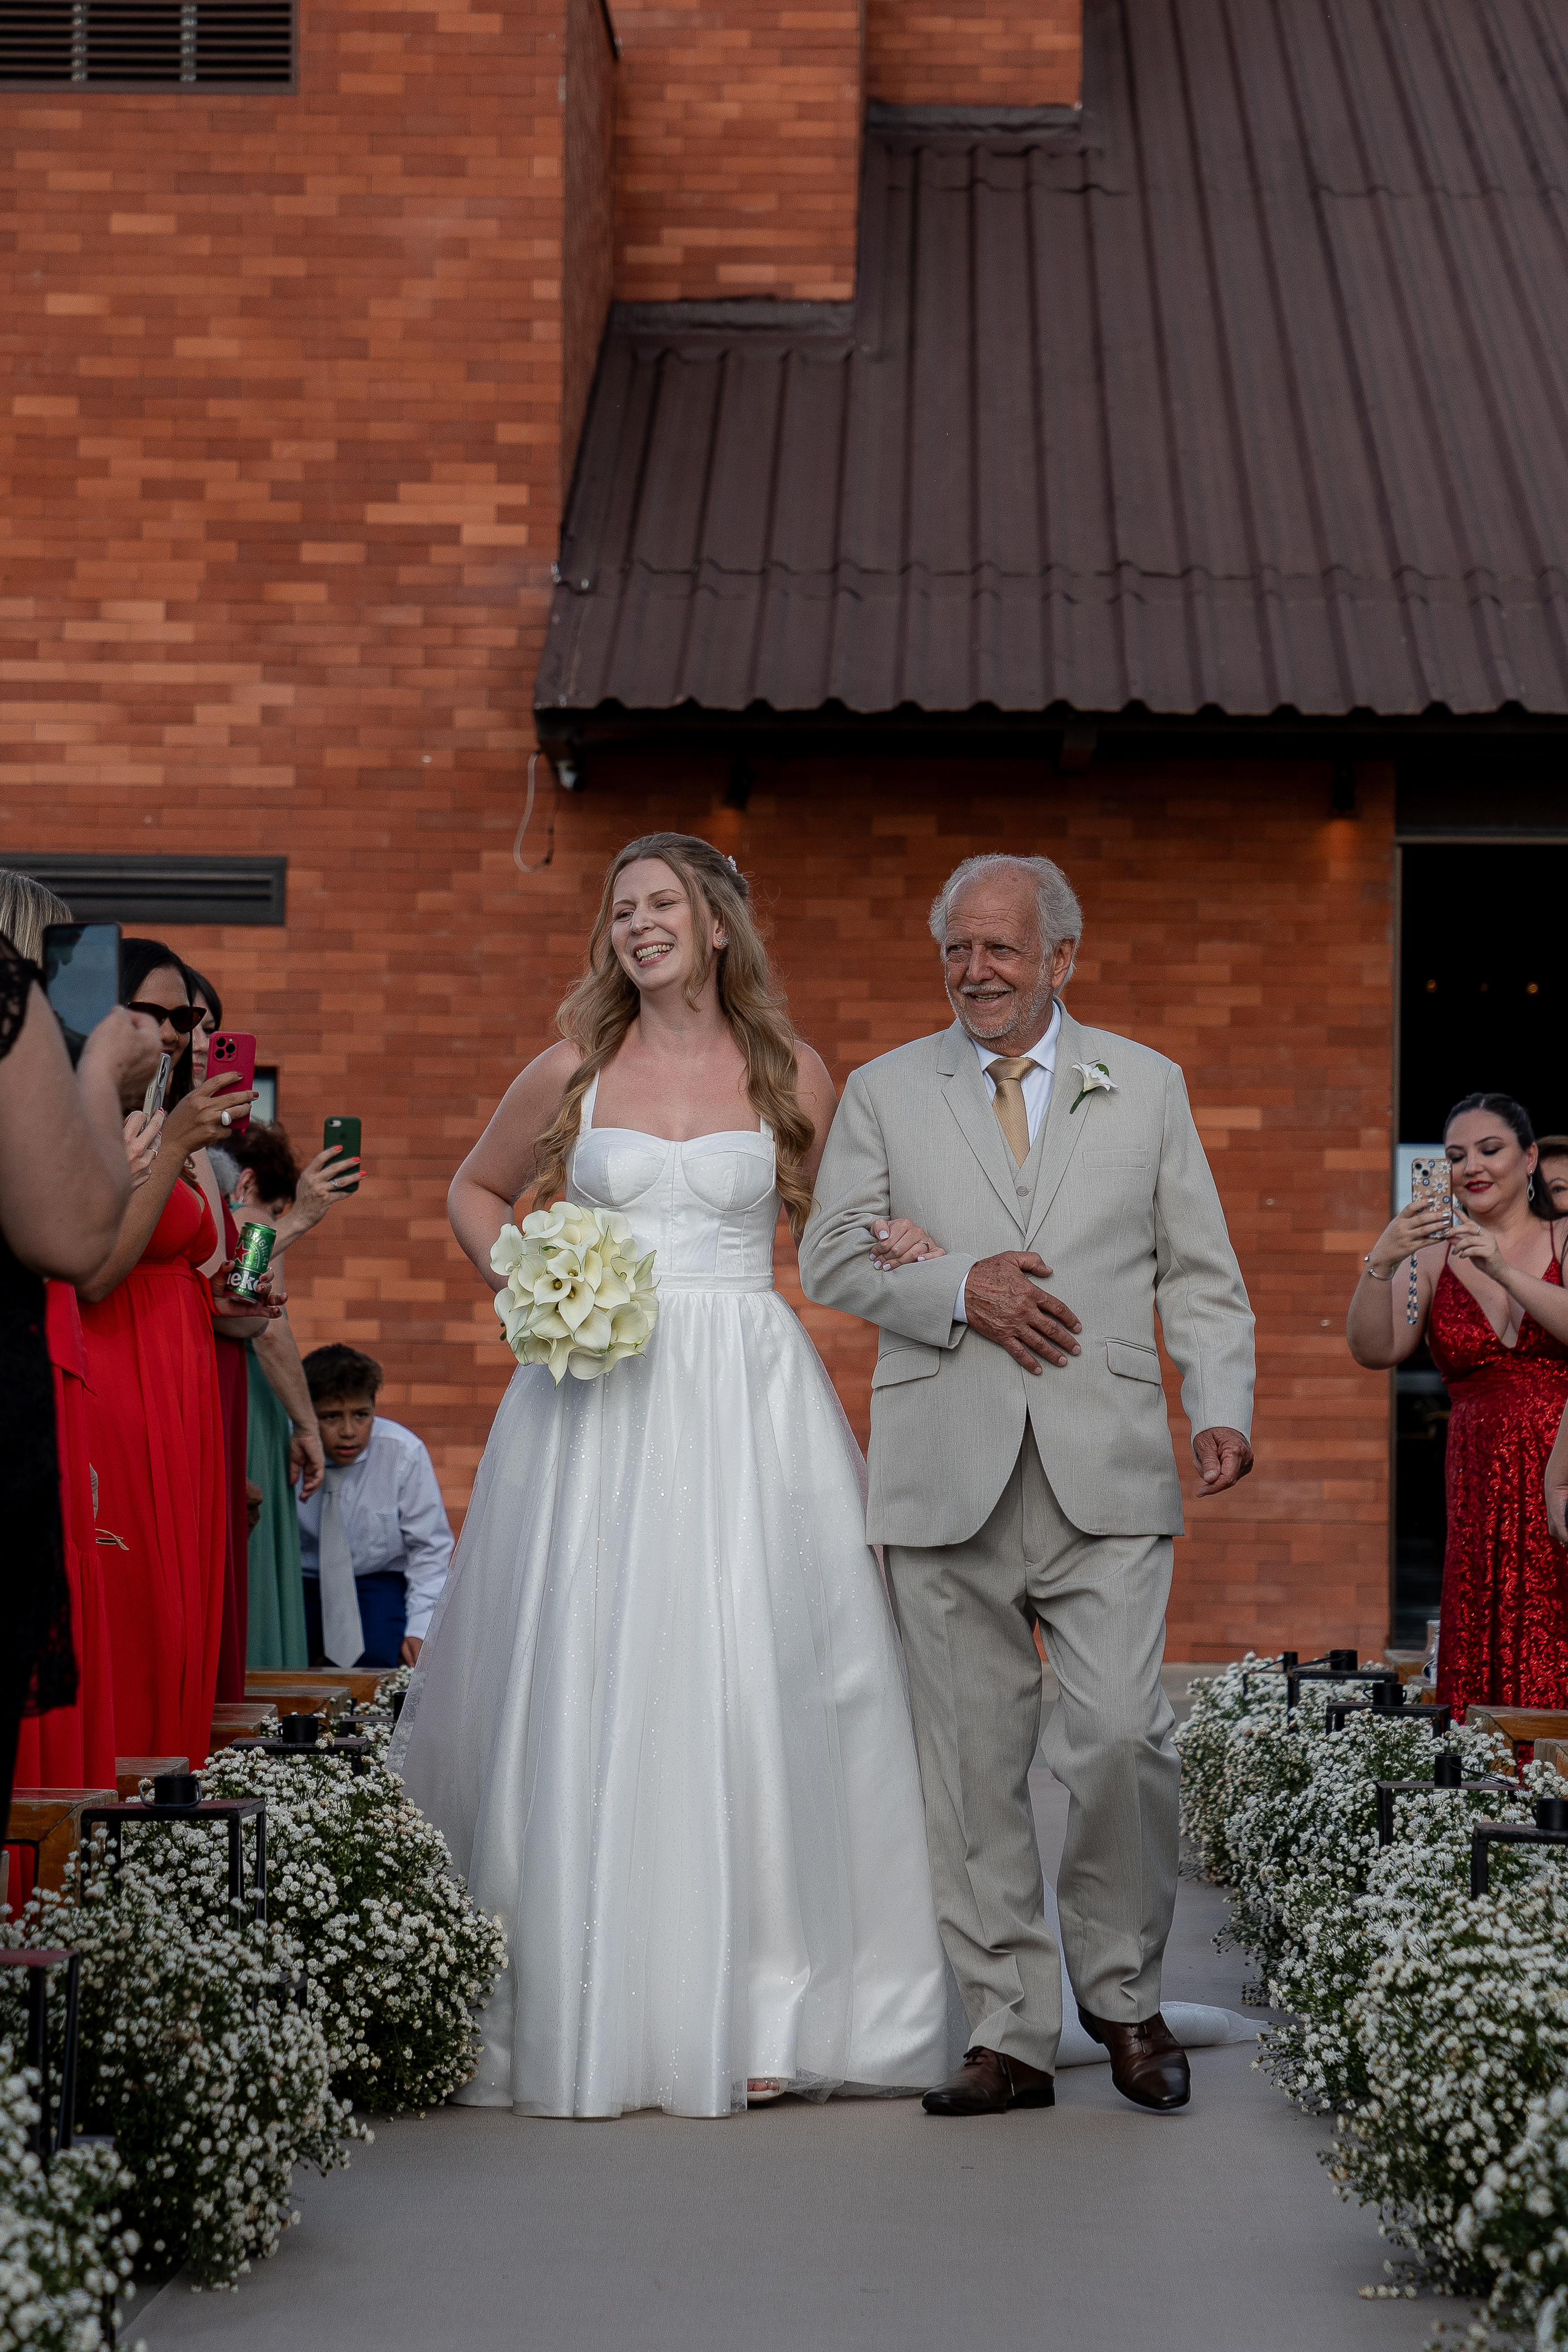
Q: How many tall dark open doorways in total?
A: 1